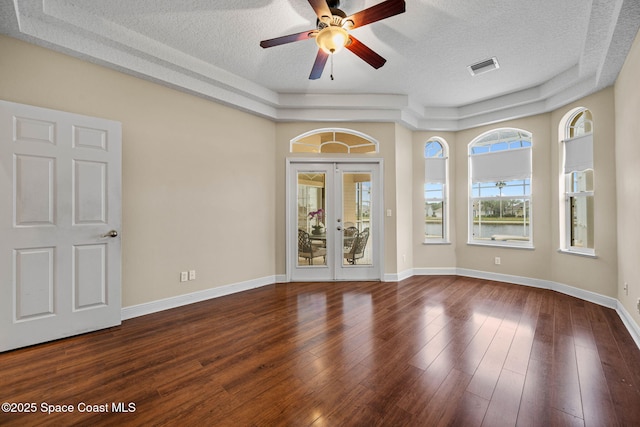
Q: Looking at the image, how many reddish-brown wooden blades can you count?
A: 5